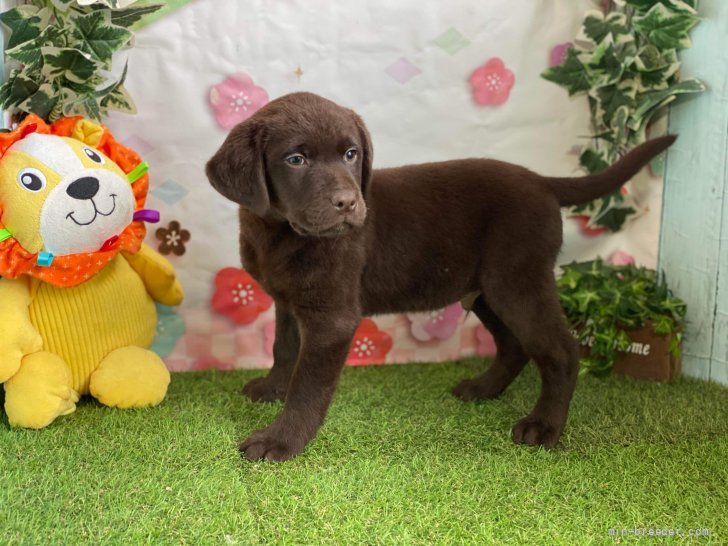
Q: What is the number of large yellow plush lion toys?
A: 1